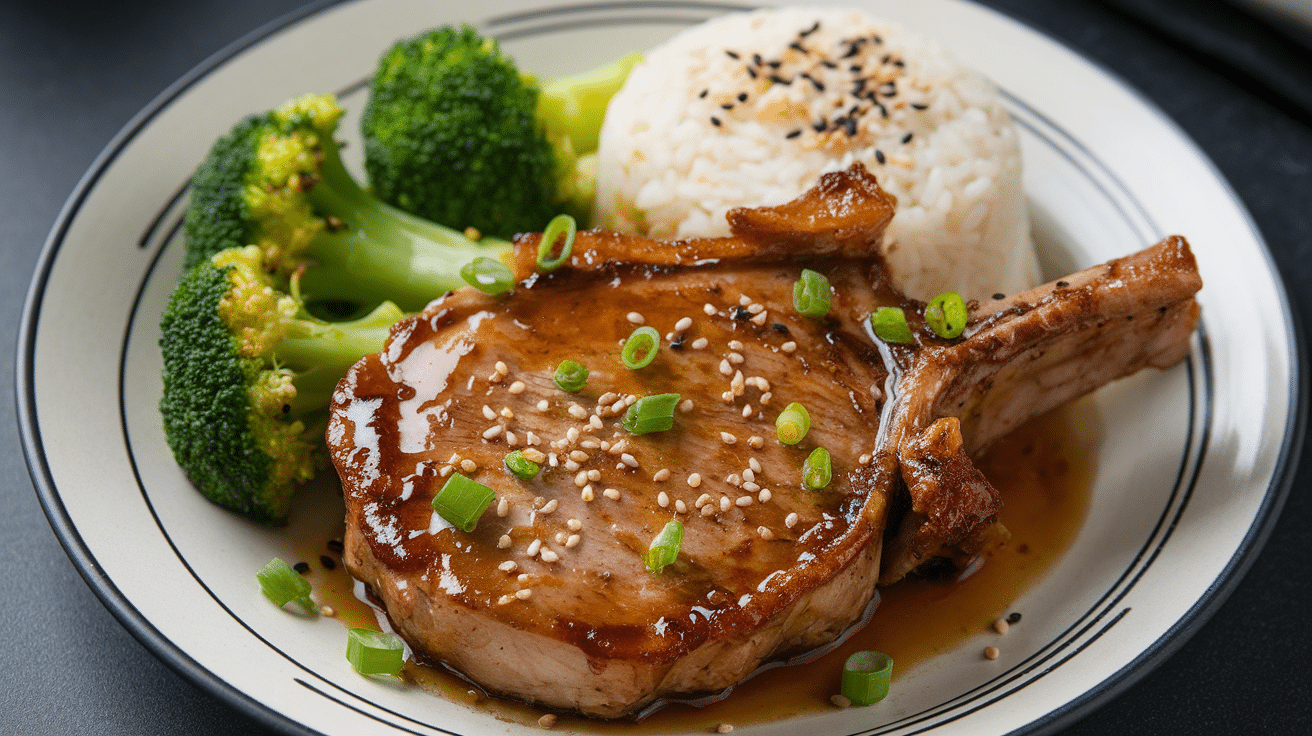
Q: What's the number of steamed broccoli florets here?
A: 3